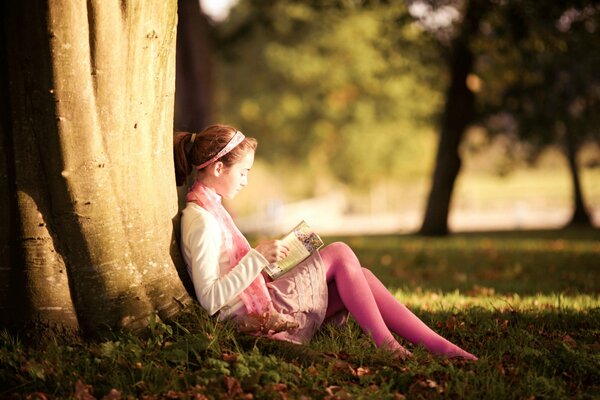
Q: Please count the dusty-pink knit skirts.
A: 1